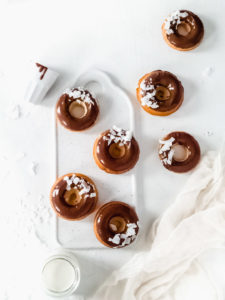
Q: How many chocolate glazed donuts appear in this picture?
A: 7